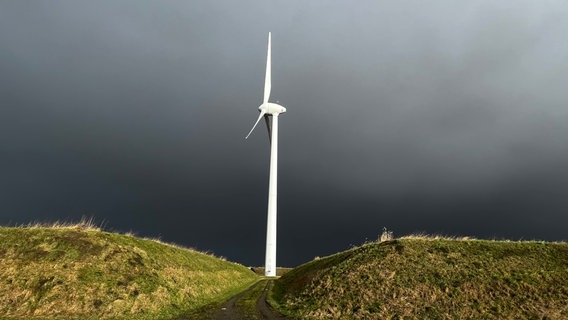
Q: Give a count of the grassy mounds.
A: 2